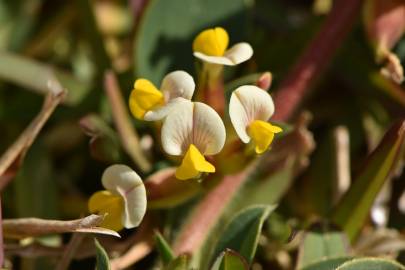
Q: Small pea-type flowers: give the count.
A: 5